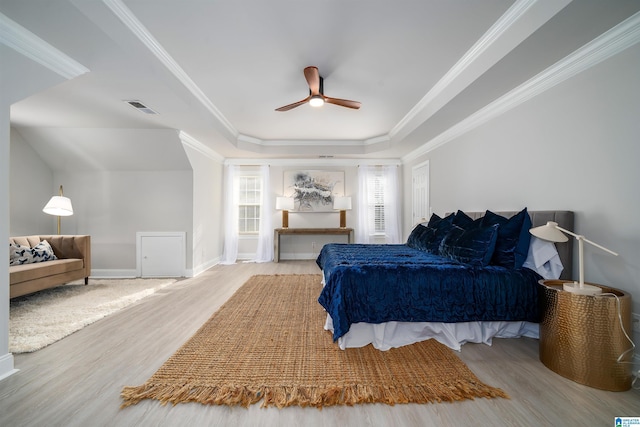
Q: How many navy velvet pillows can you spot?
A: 5